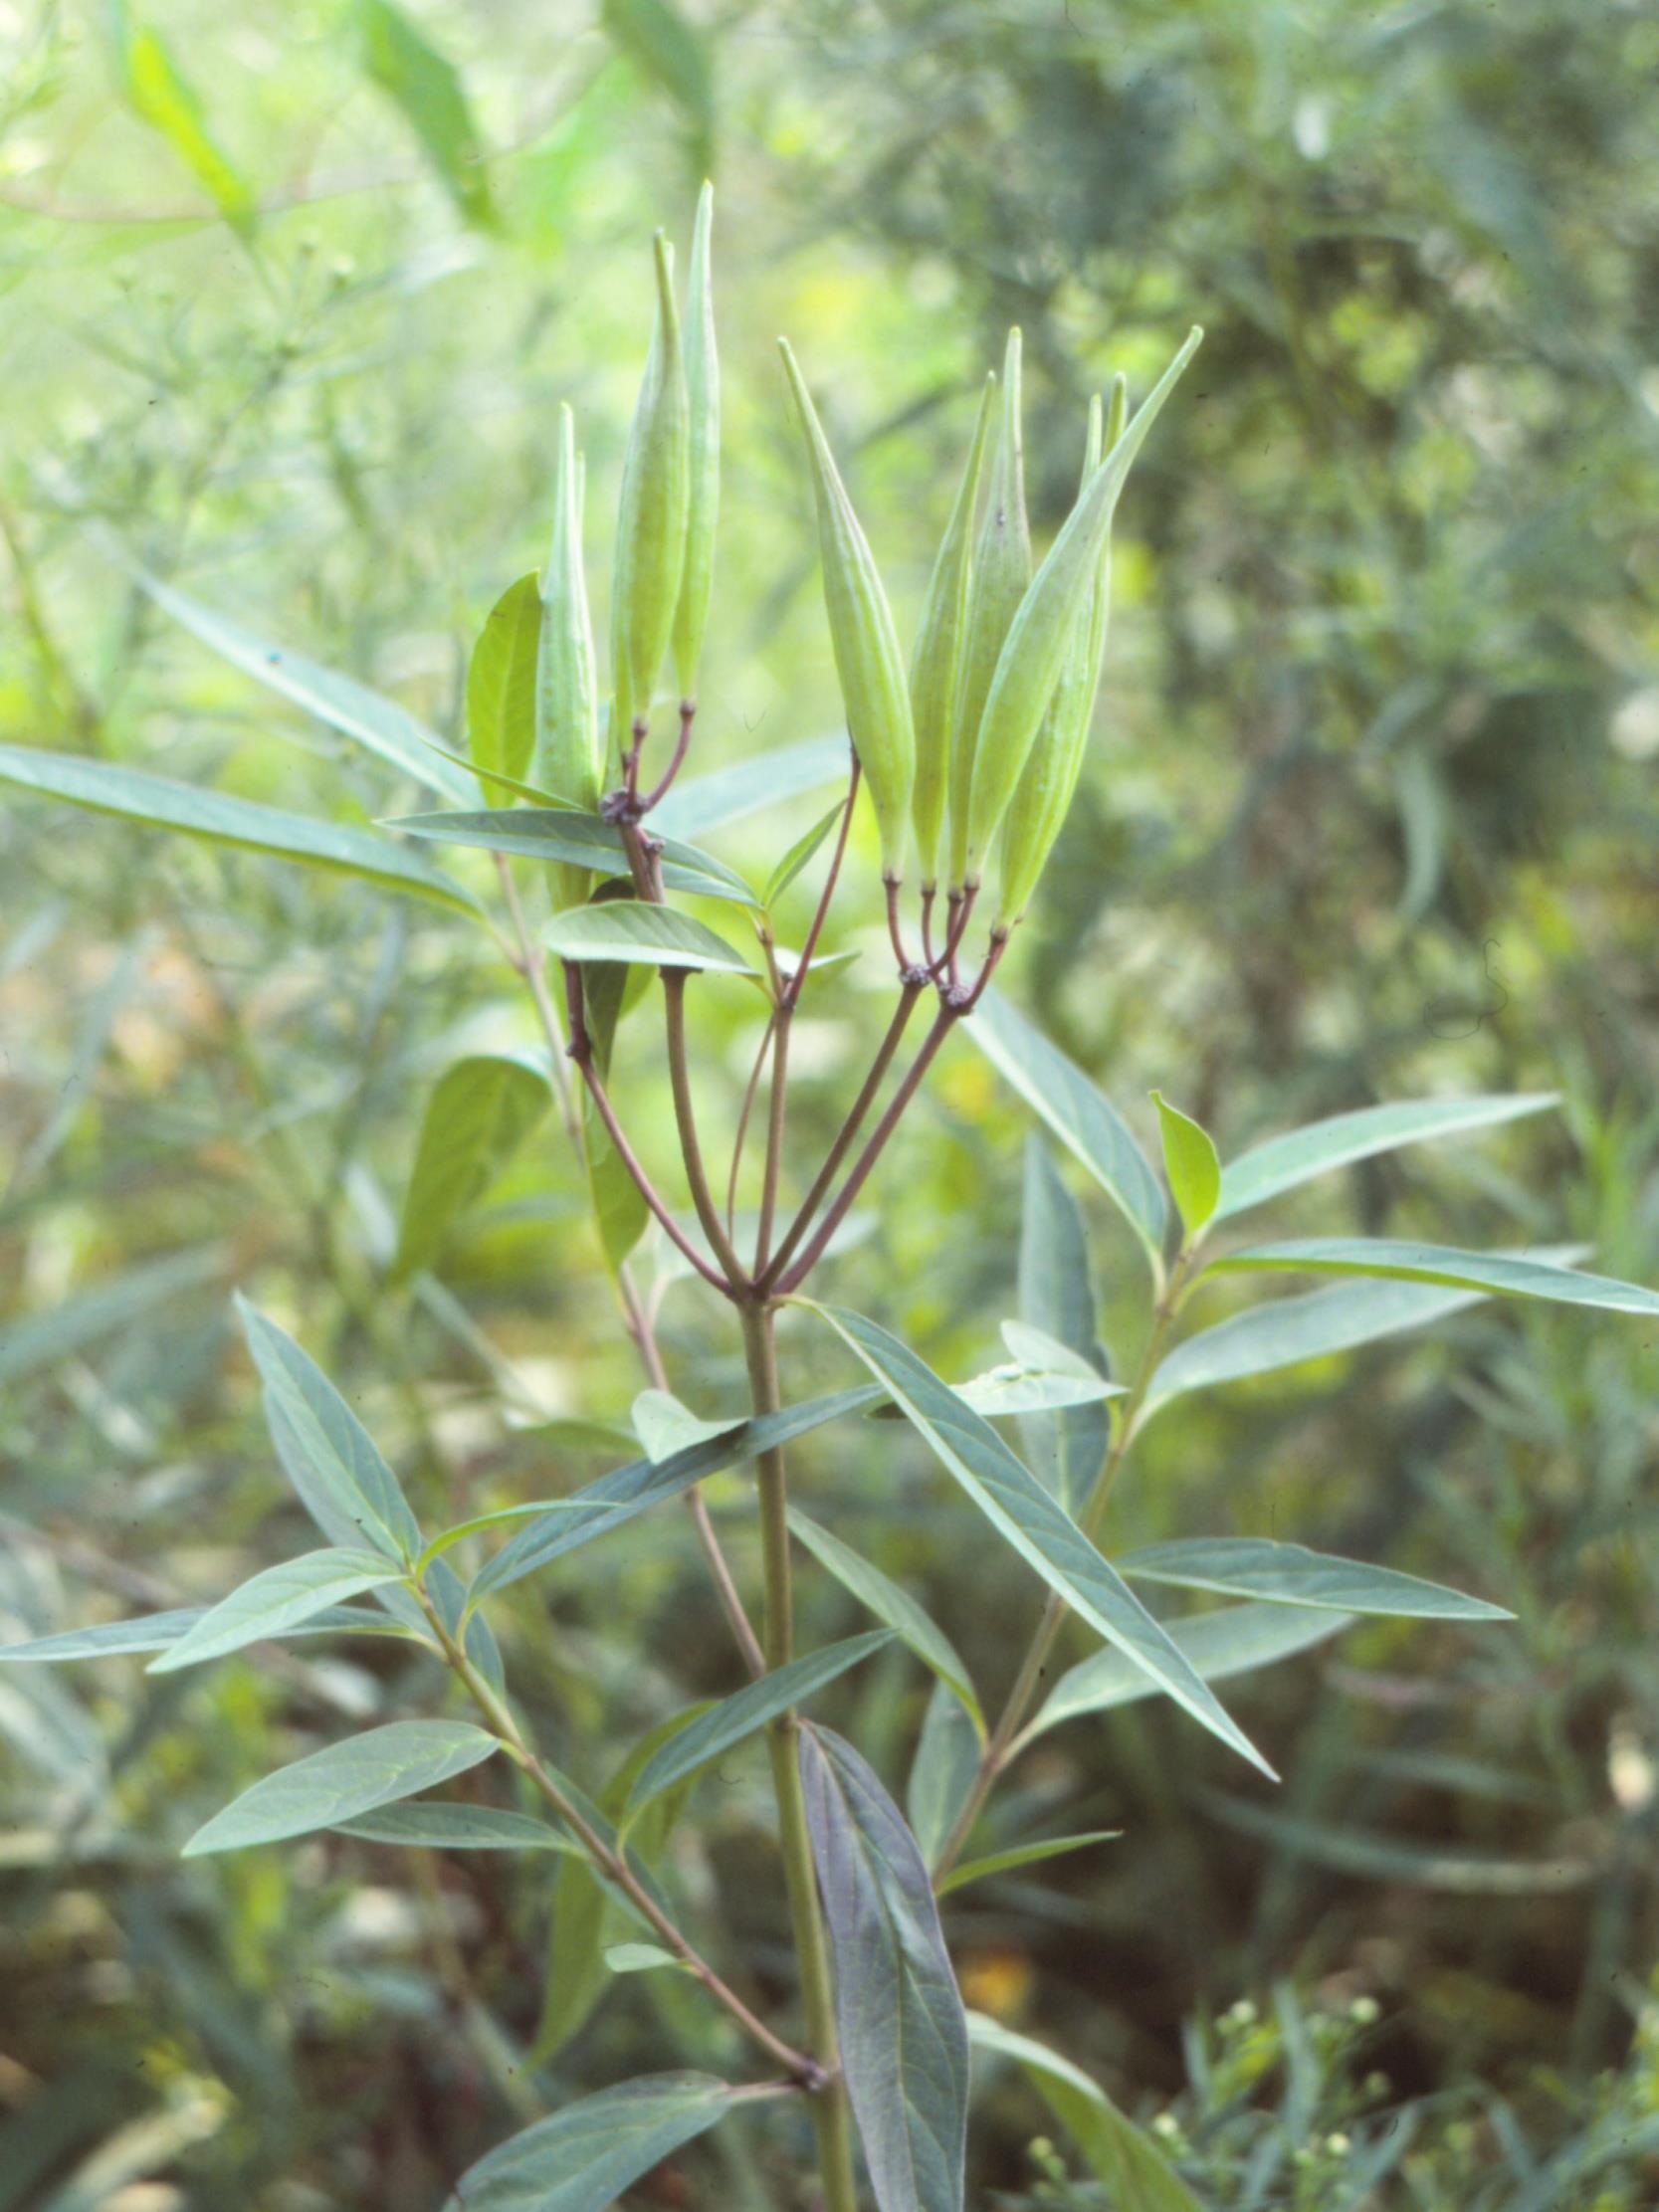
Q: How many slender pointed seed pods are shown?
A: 11